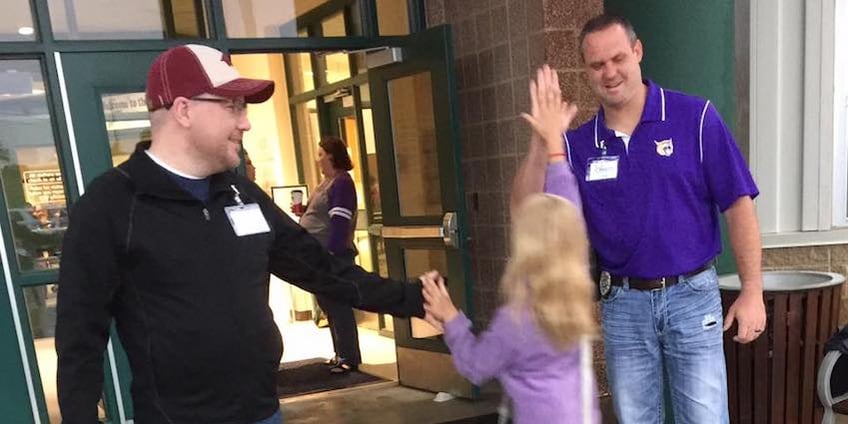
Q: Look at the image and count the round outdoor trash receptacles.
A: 1